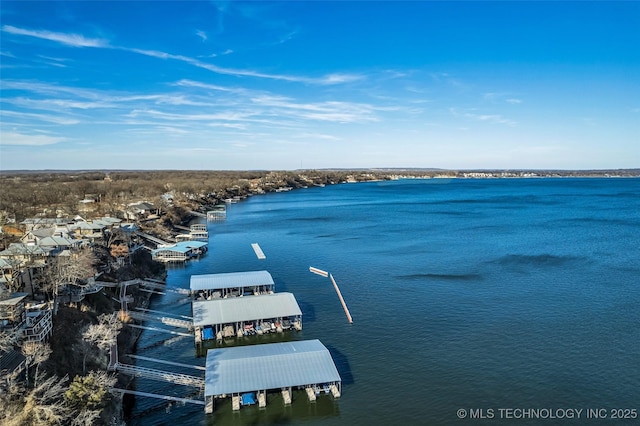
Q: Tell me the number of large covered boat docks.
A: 3